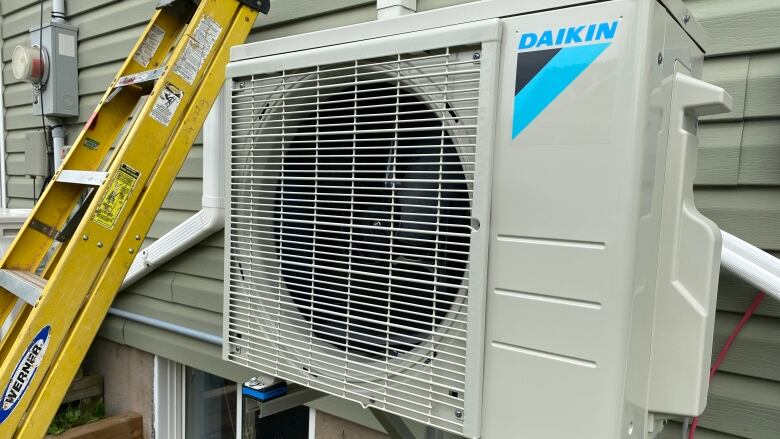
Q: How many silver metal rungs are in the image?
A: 3